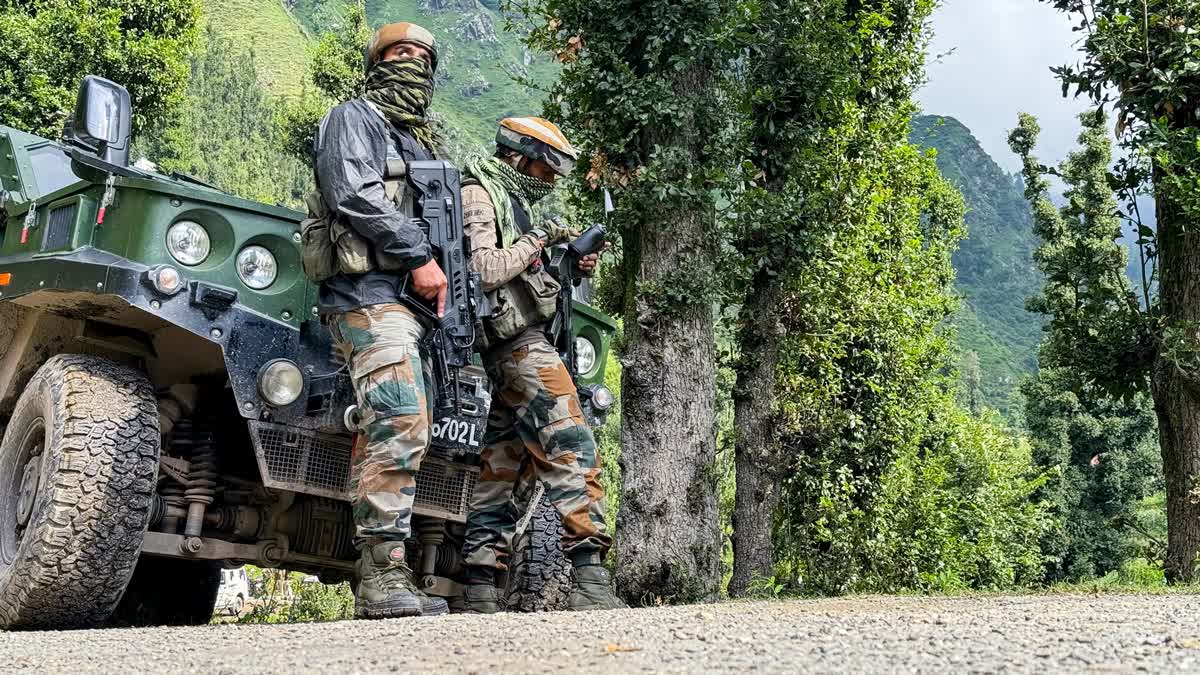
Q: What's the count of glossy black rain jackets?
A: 1